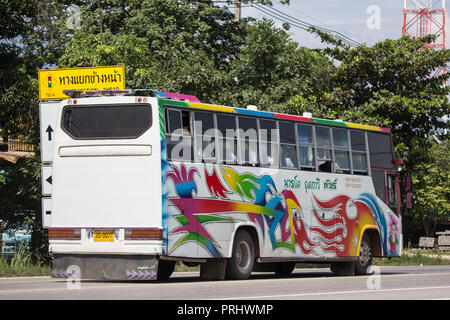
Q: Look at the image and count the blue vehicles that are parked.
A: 1